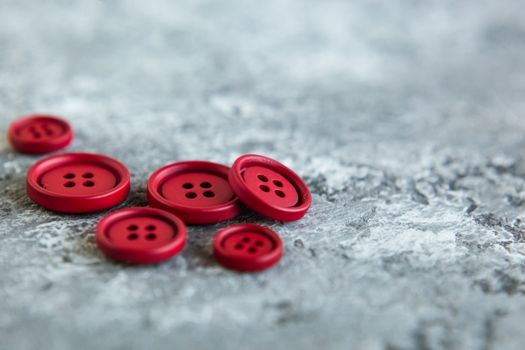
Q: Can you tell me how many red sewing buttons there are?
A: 6